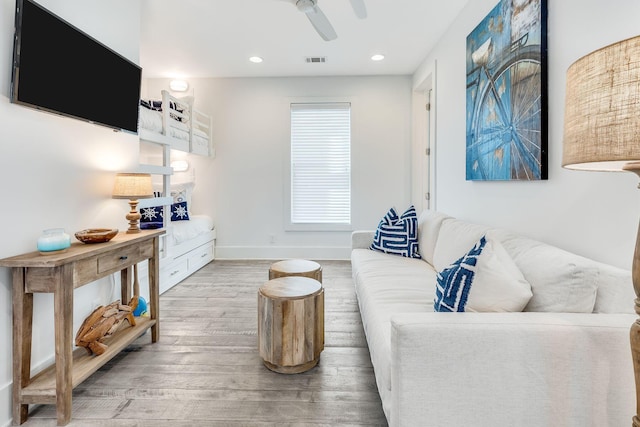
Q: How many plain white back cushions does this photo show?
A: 3